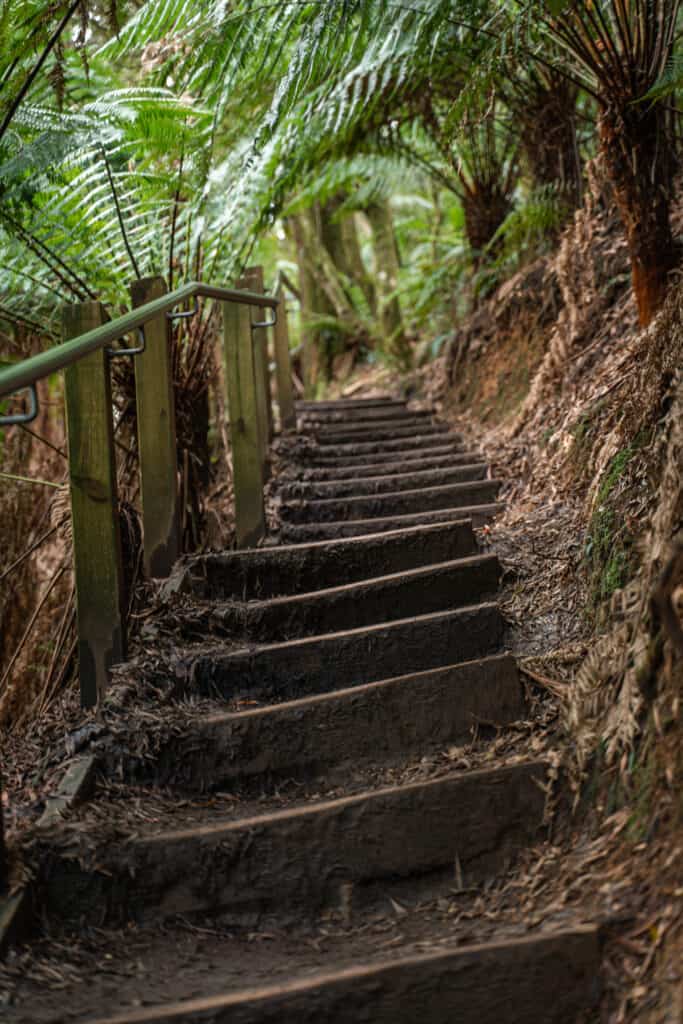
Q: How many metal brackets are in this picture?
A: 4